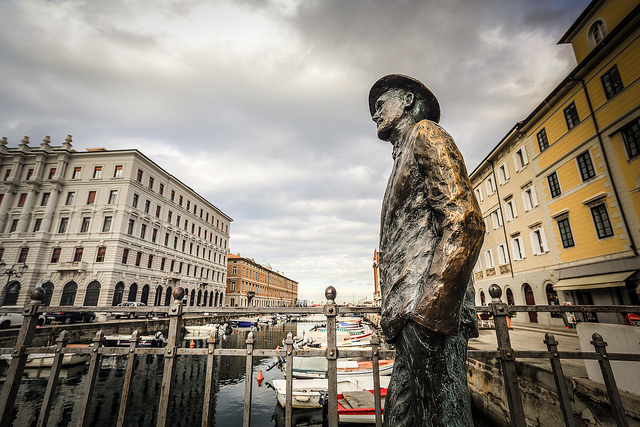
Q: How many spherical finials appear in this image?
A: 4